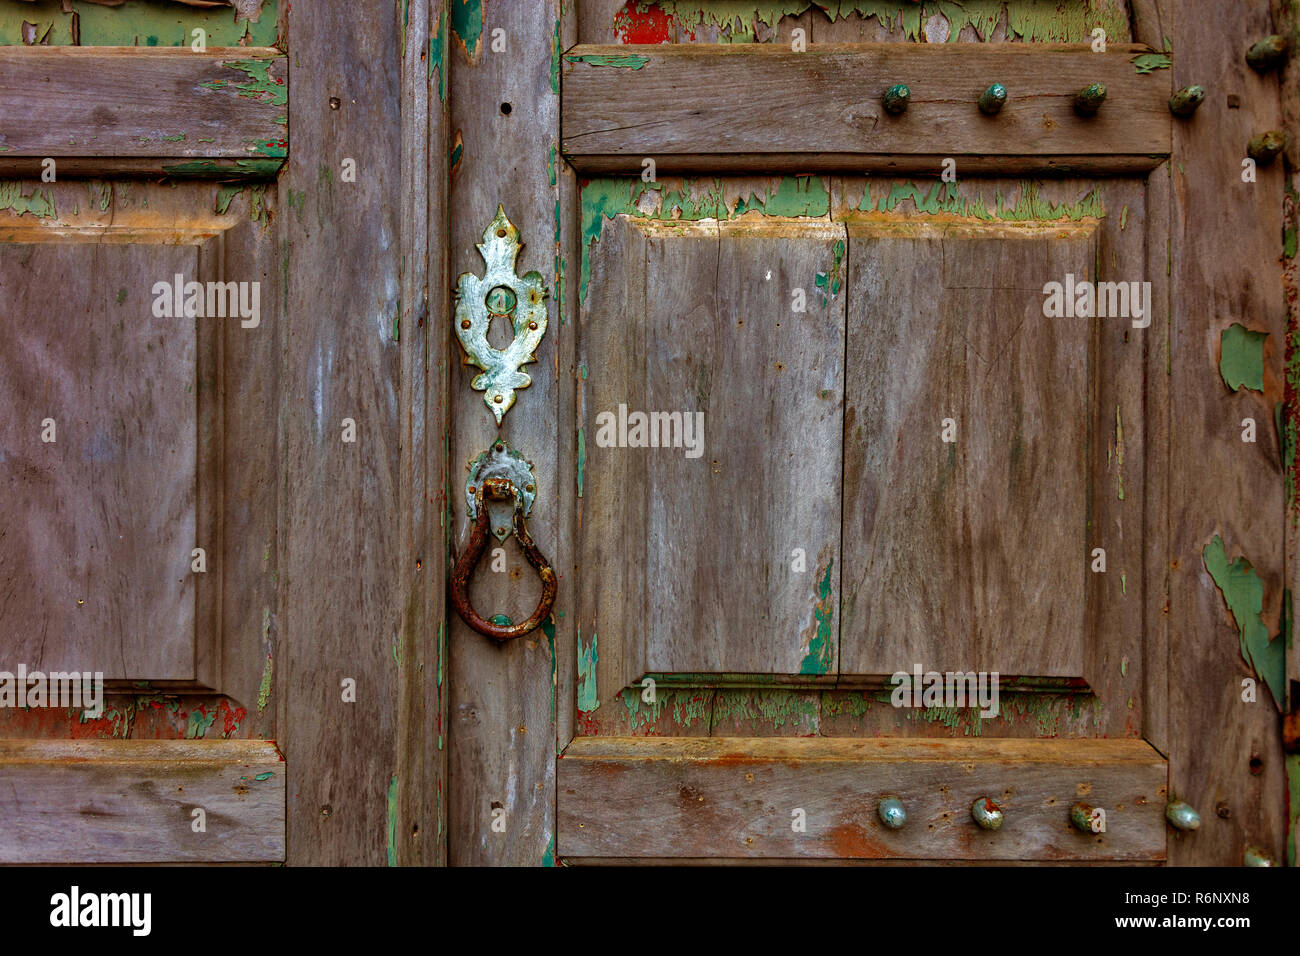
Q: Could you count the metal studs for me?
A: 11